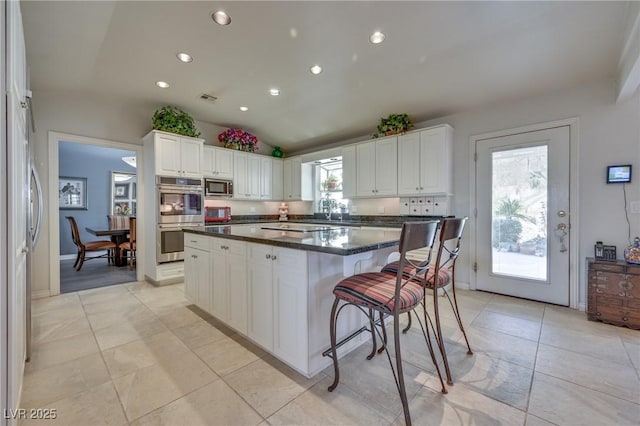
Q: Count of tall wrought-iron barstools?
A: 2